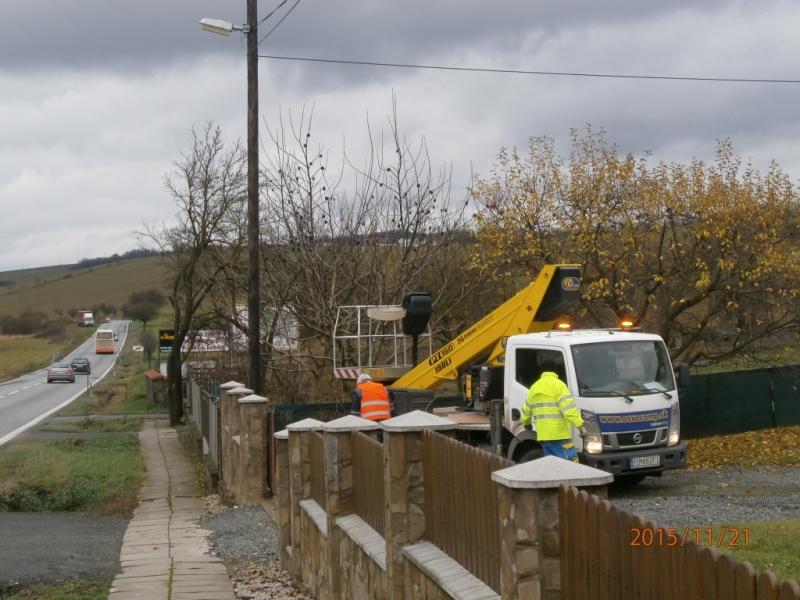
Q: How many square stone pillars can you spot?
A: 8